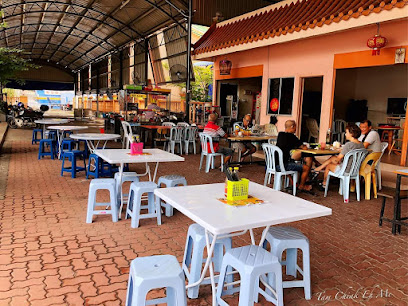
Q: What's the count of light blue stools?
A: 8